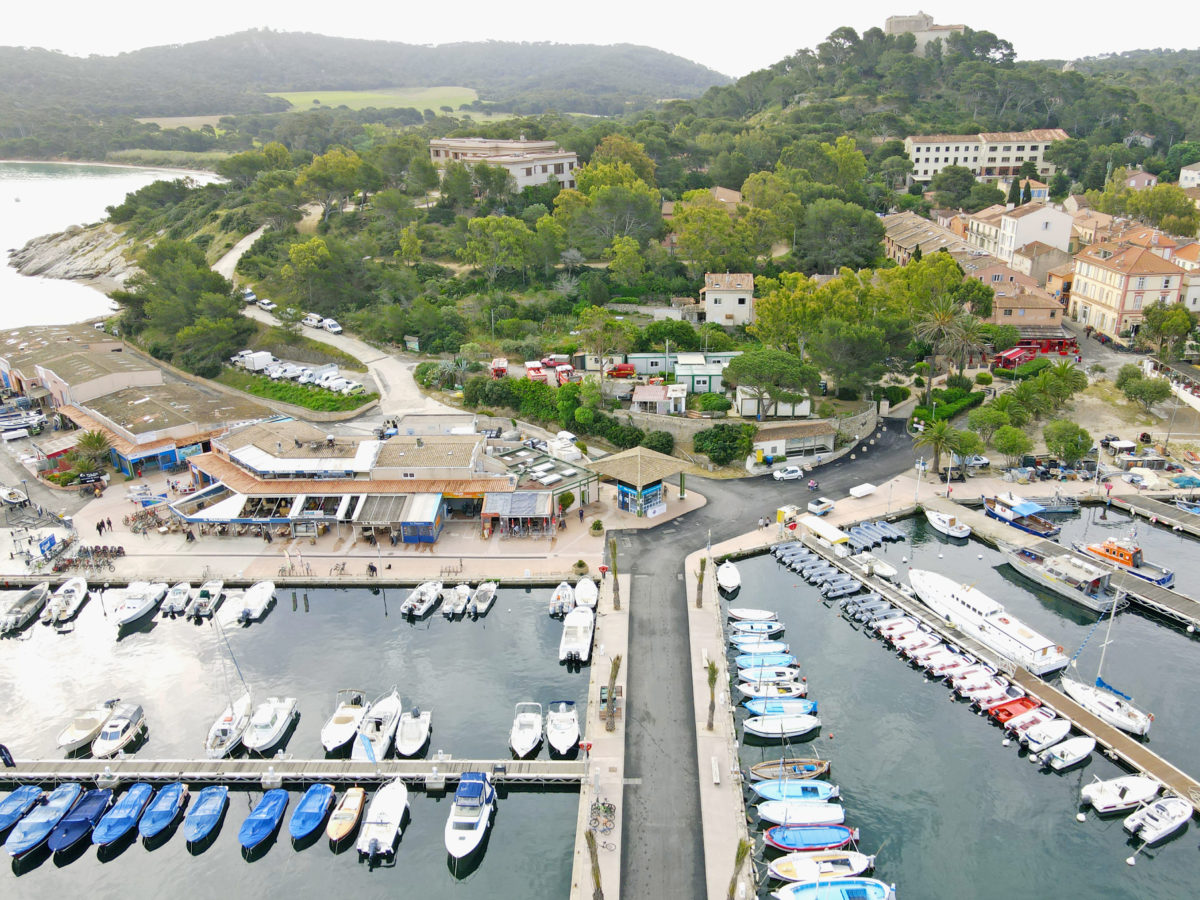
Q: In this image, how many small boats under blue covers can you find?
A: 8